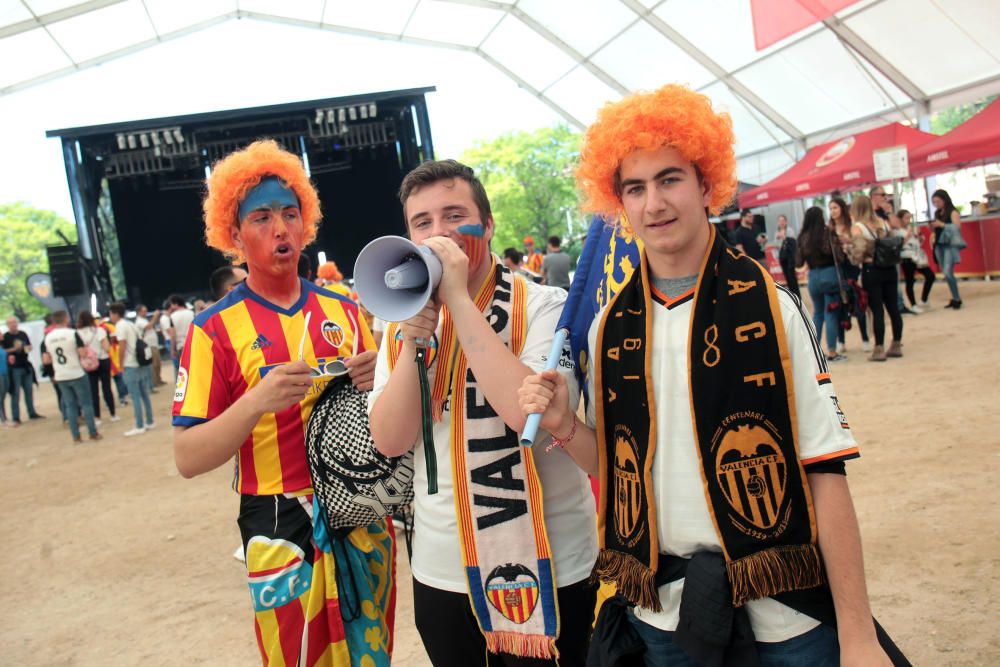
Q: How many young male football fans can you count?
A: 3